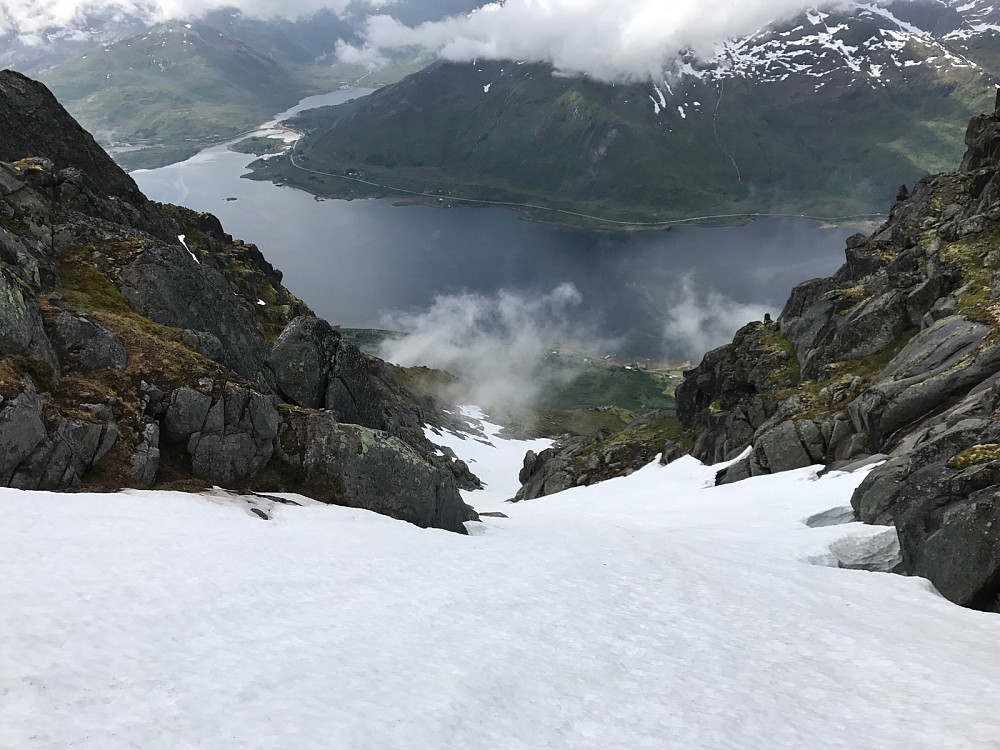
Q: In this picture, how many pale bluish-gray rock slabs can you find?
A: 2